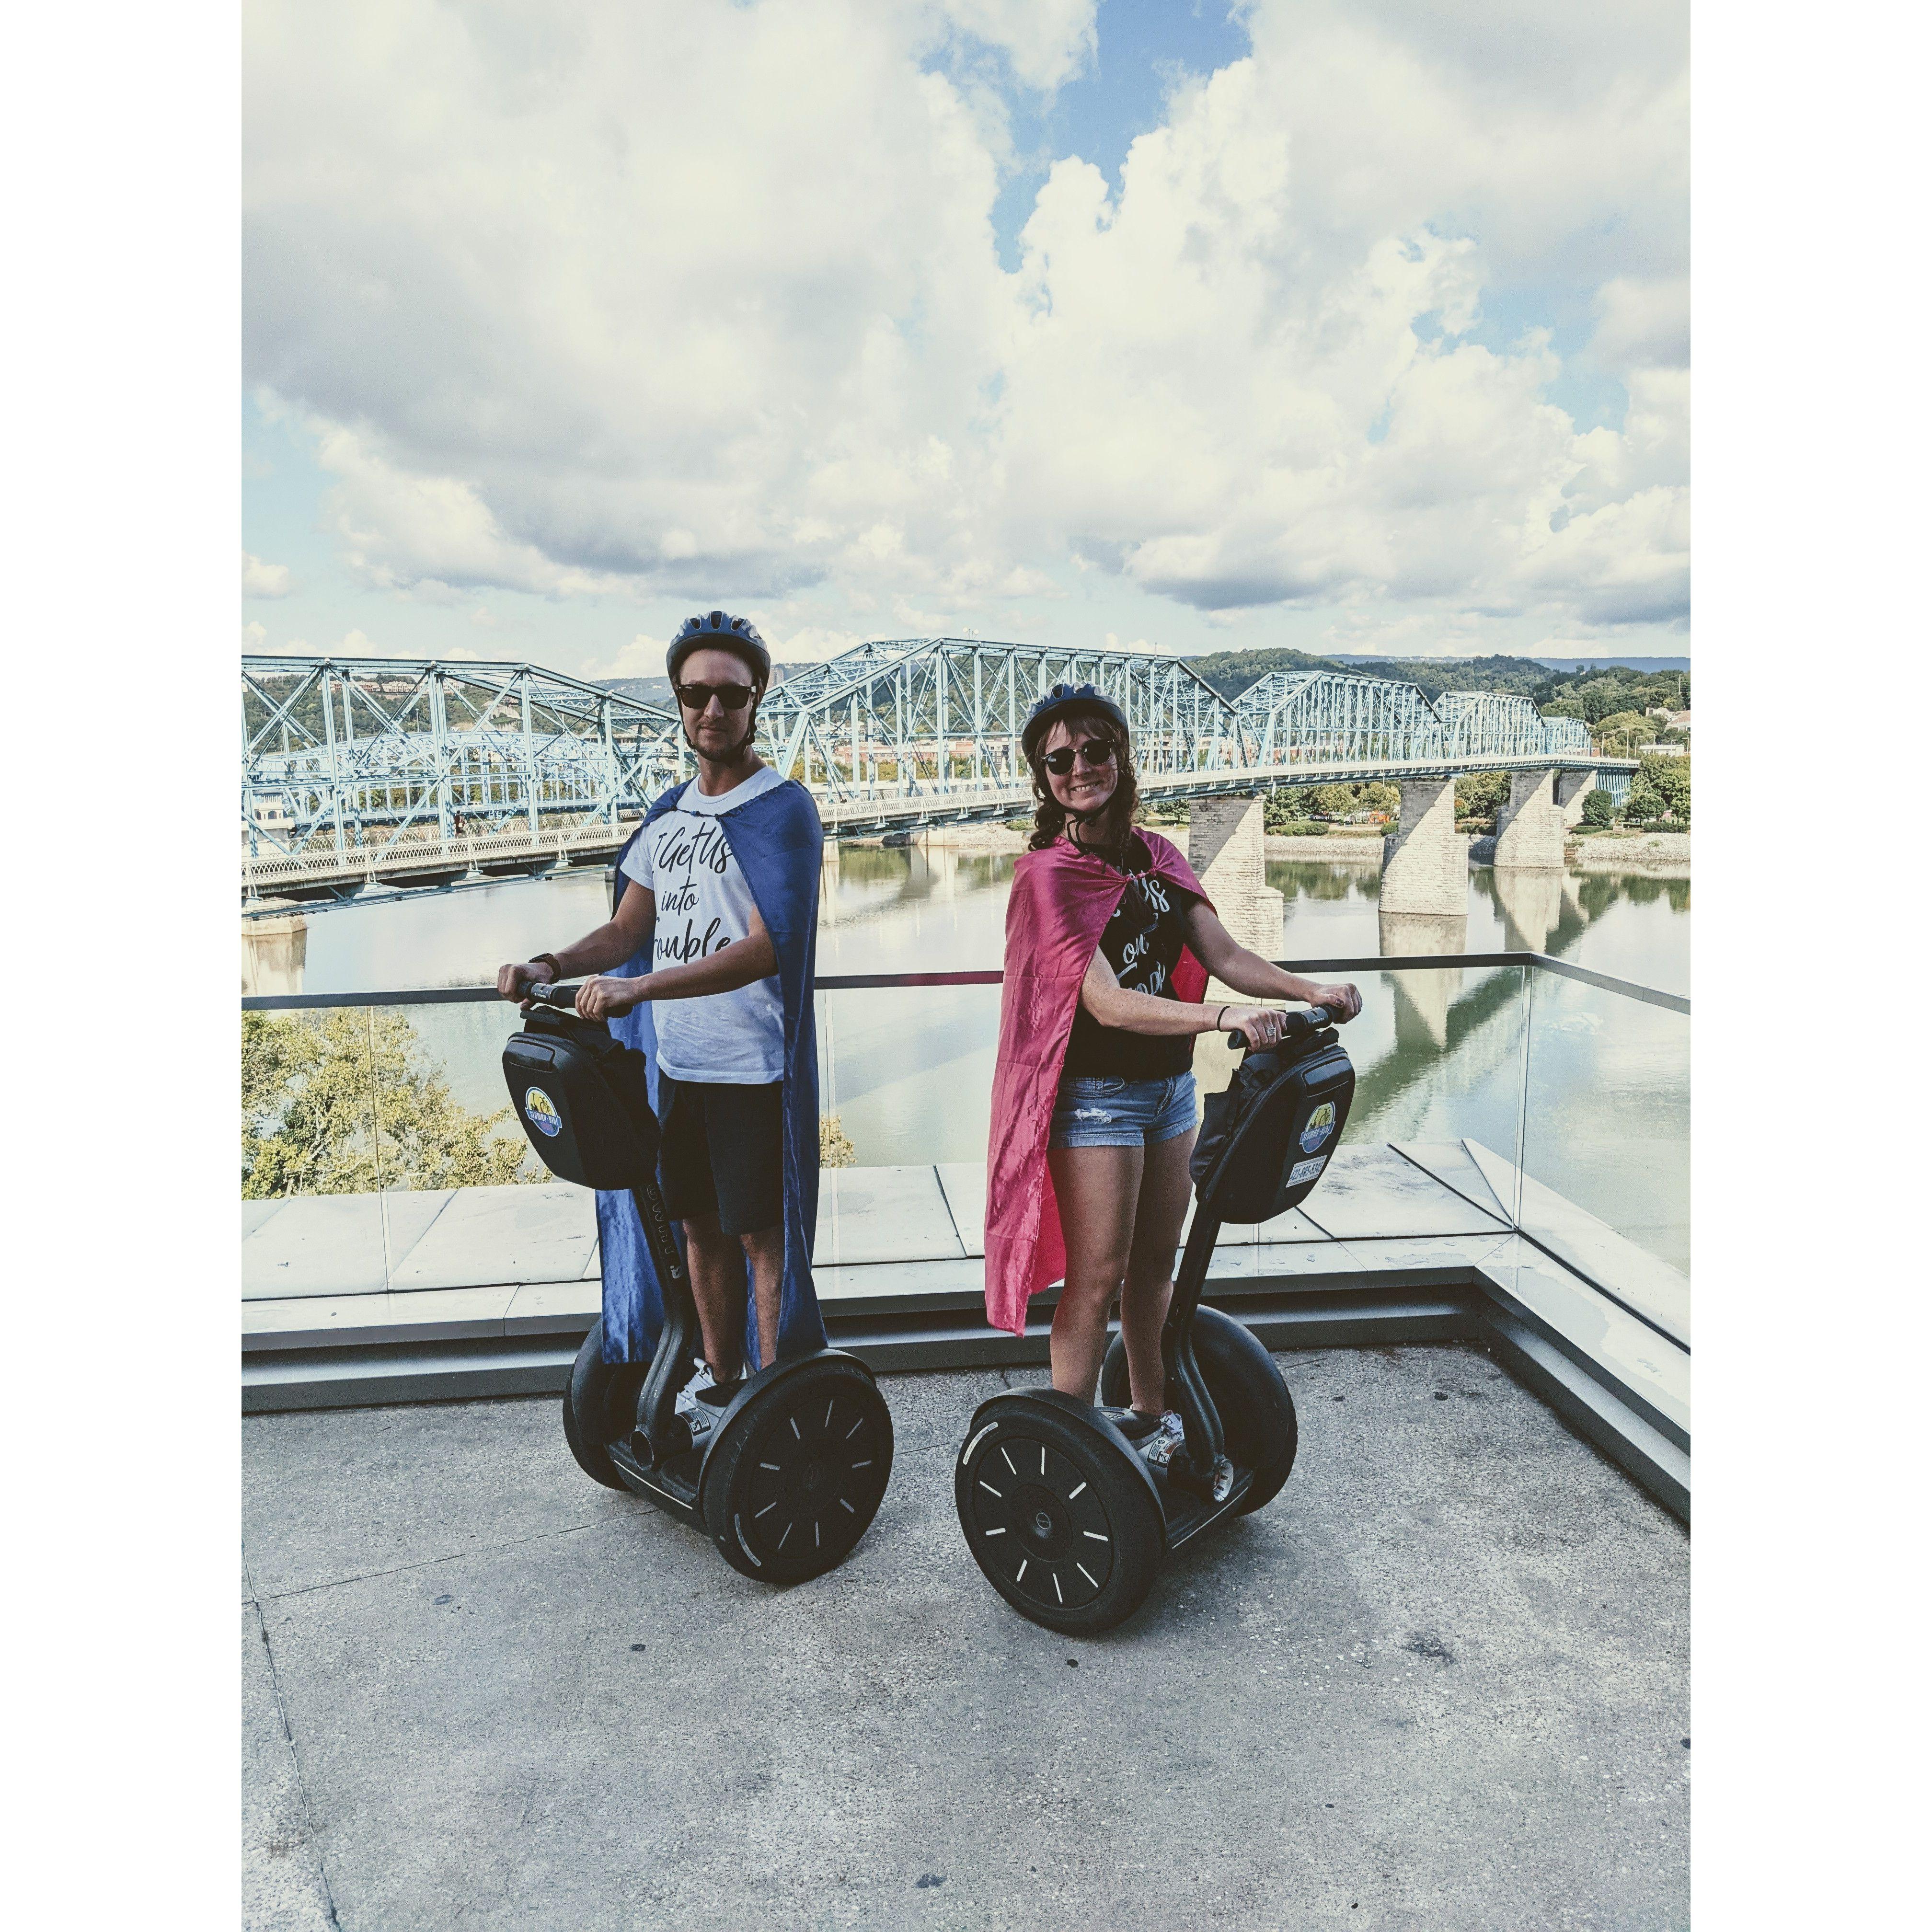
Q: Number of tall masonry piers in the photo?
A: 4